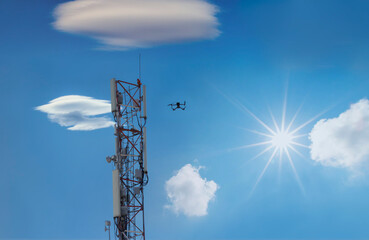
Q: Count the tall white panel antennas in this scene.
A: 4